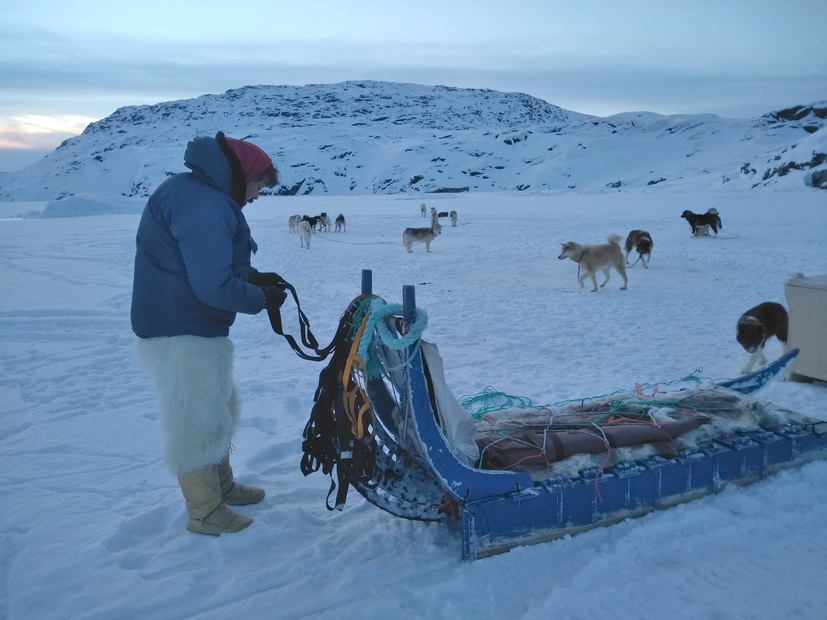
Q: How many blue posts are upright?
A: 2